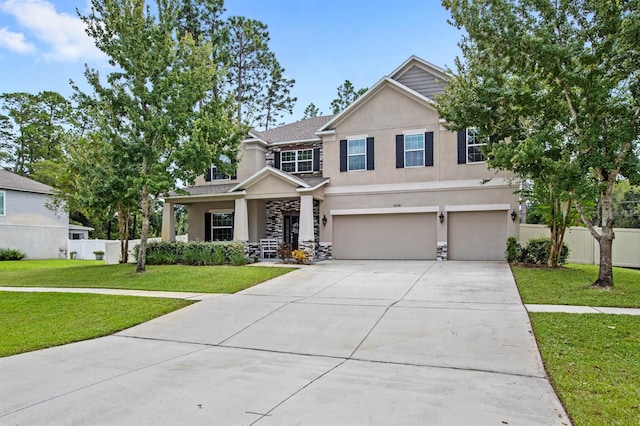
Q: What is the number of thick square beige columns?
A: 3